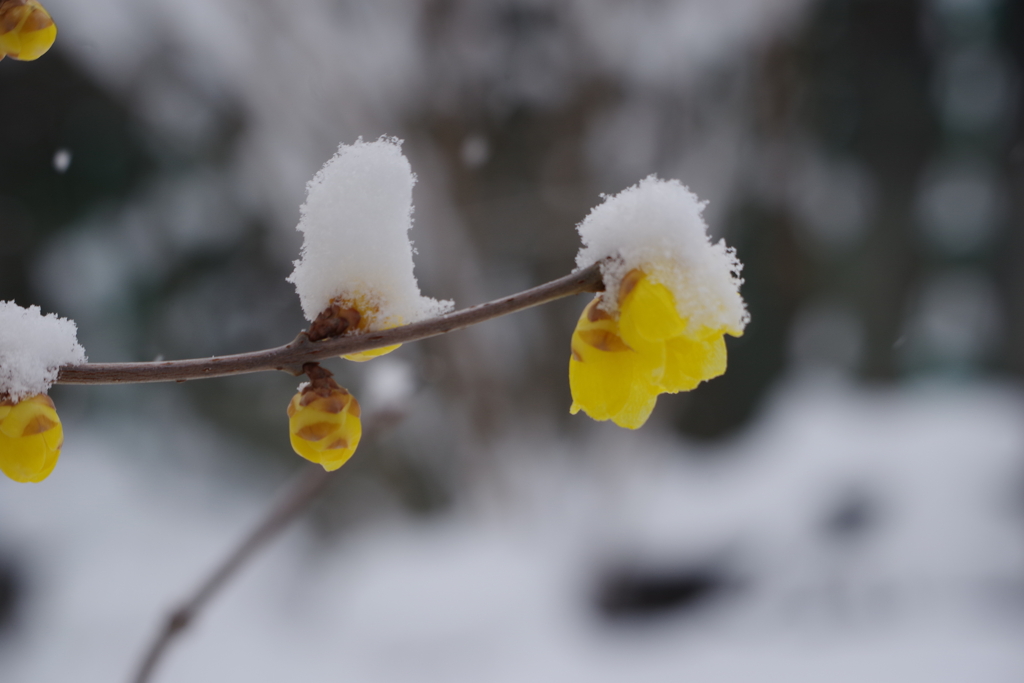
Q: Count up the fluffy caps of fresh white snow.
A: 3